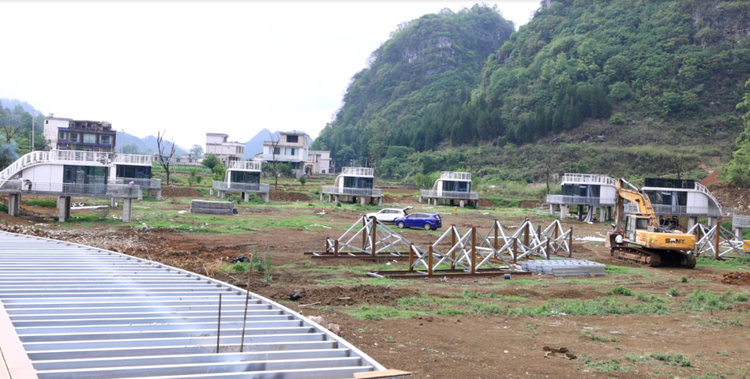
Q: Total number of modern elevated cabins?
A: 7